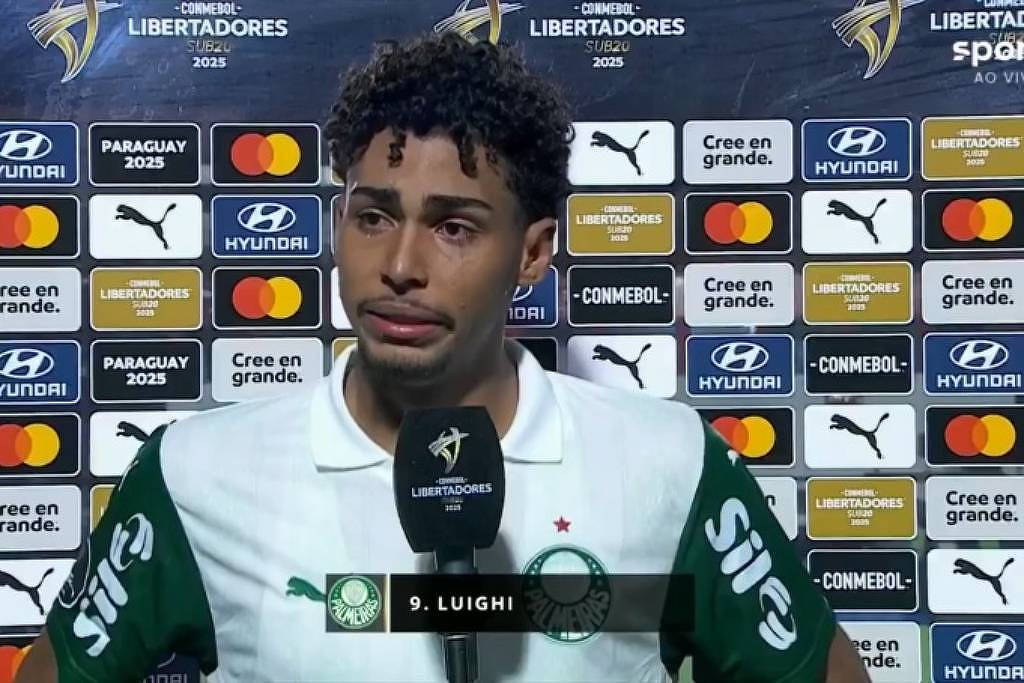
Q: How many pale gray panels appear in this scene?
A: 9